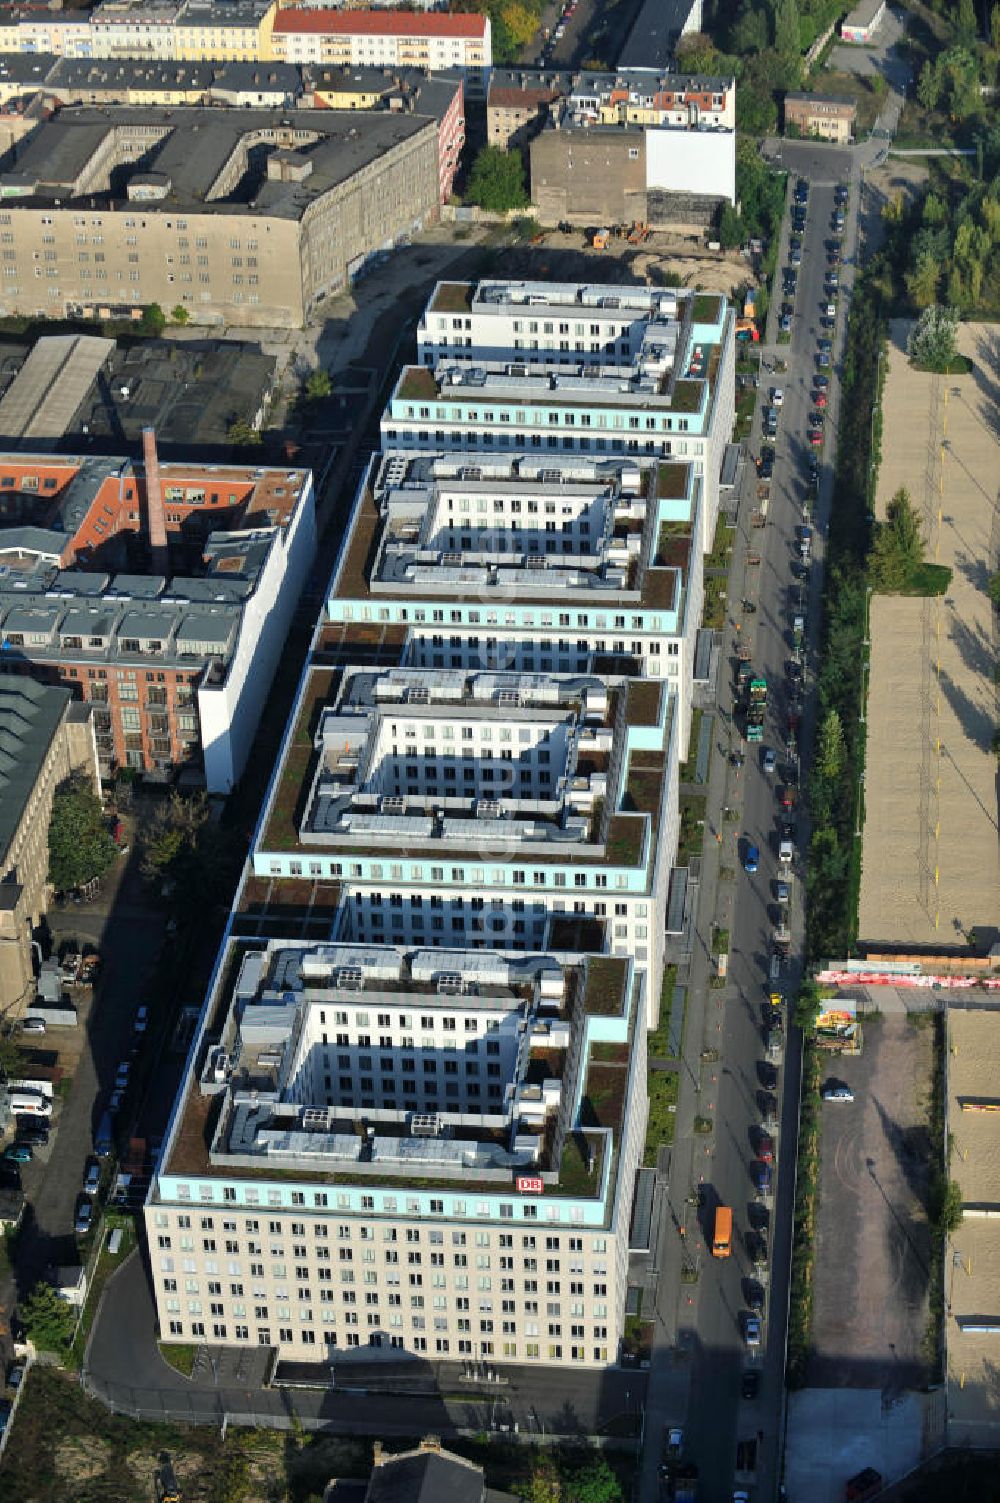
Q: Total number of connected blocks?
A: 4